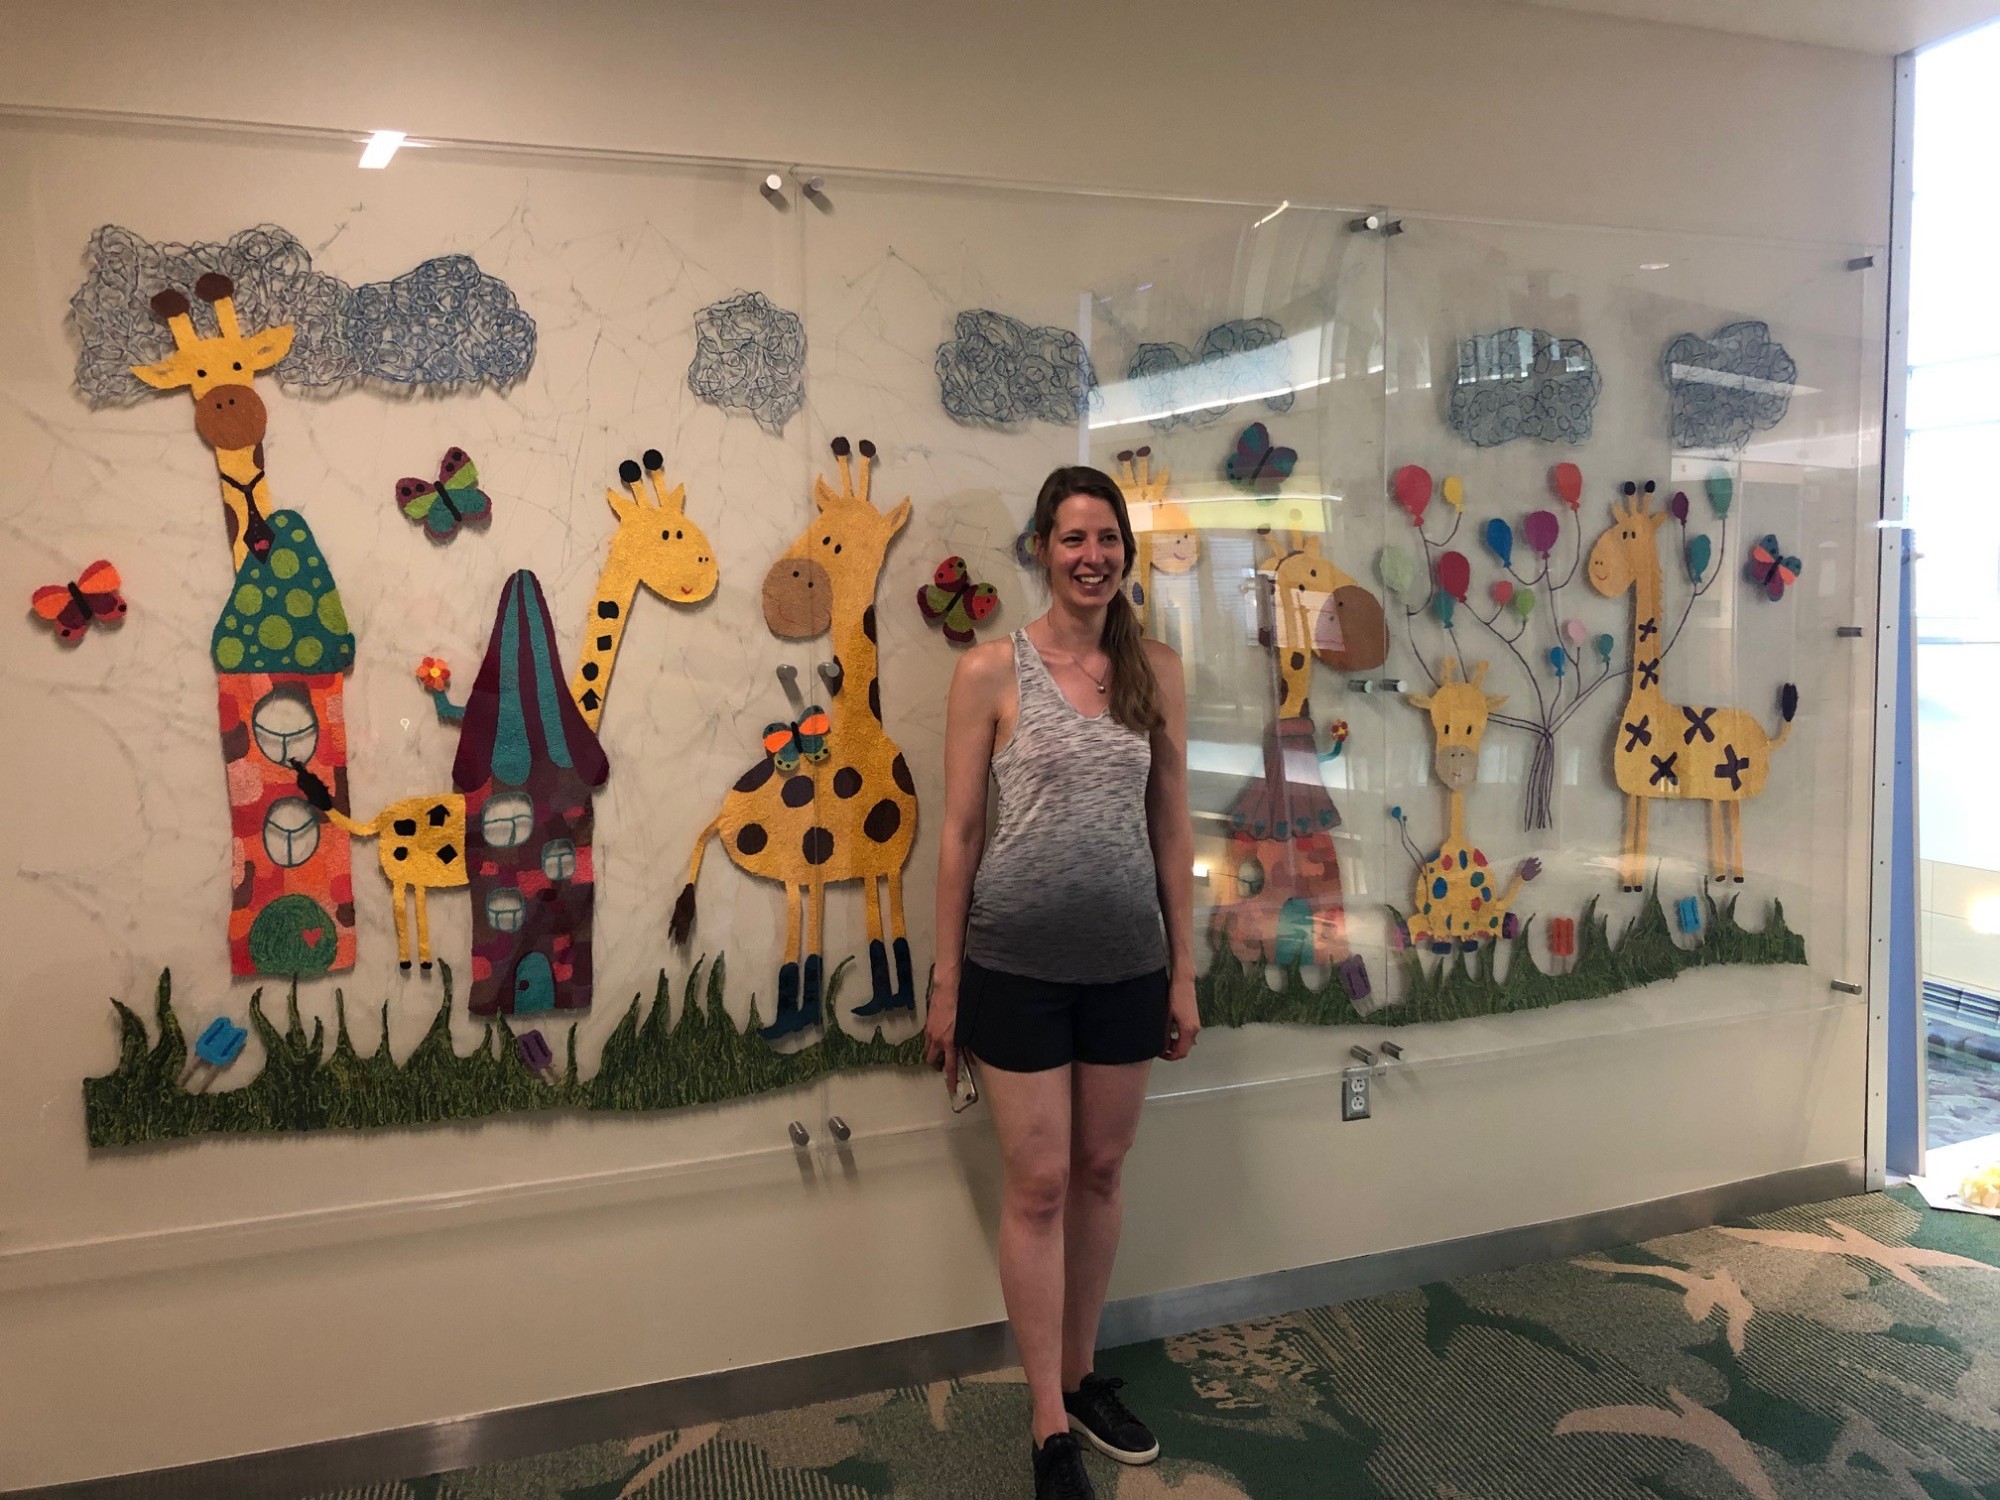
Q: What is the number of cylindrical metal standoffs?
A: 15